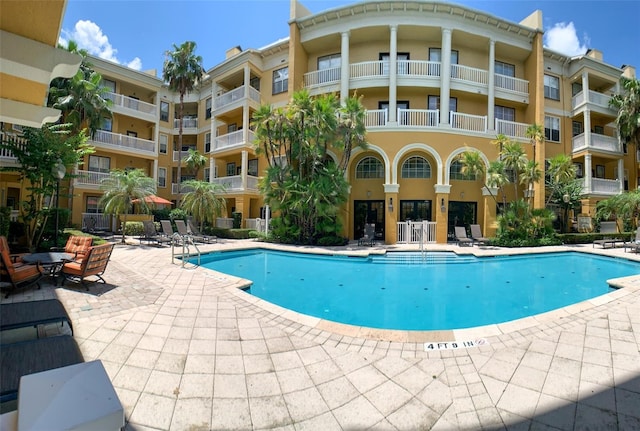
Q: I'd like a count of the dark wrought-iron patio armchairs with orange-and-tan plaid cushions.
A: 4